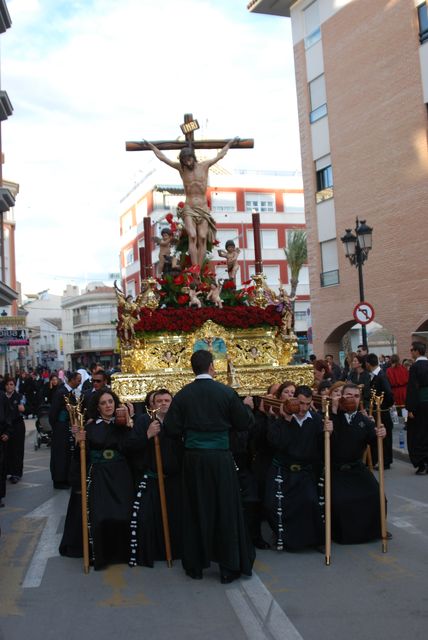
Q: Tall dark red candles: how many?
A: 3